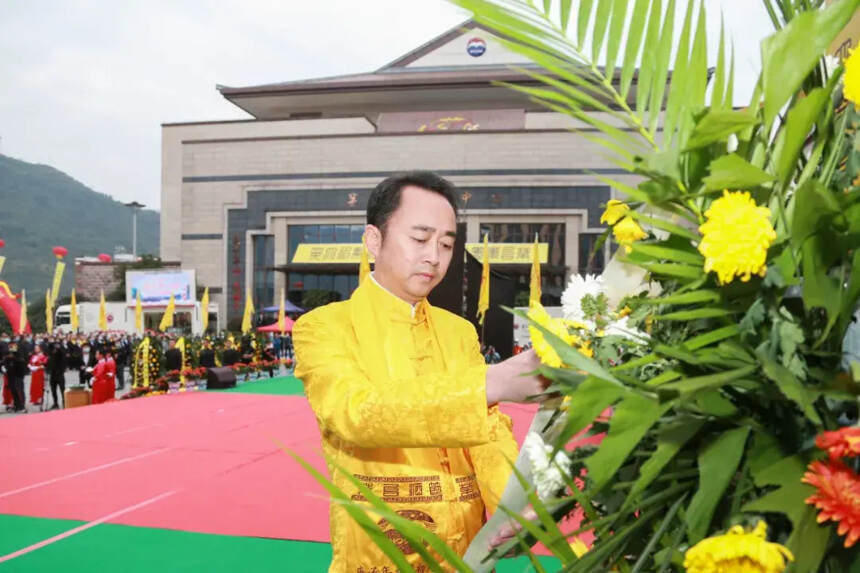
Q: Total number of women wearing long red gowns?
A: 4